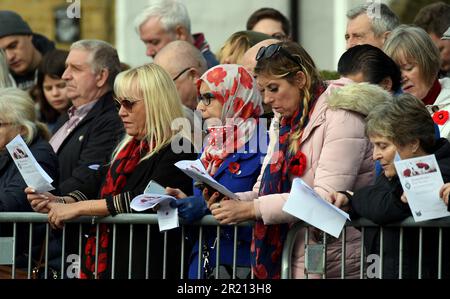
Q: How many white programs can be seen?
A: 5